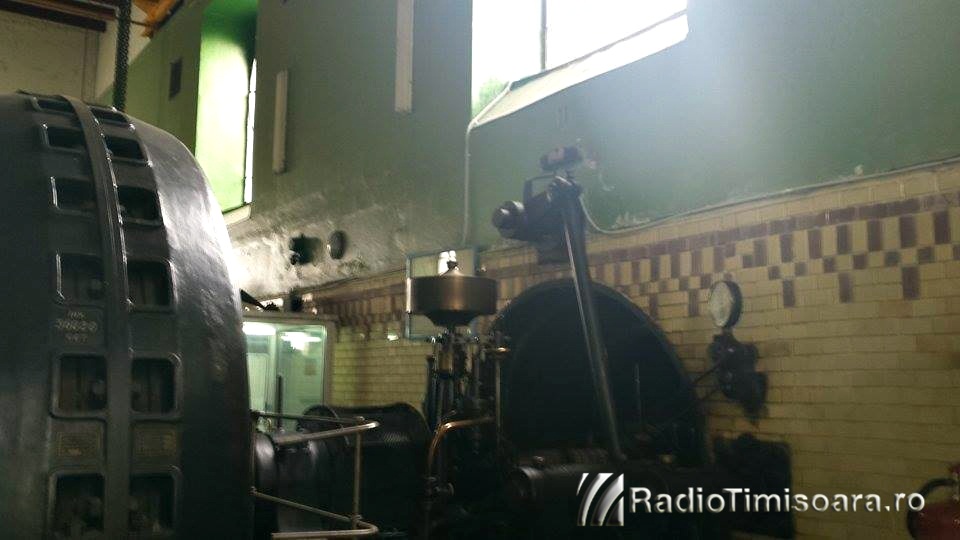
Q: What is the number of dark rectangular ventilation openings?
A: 12